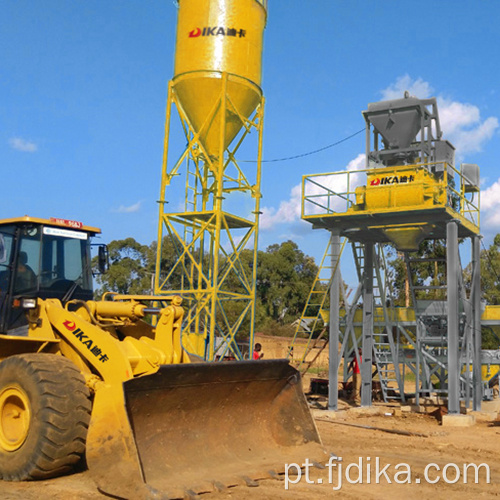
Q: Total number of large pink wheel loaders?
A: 0